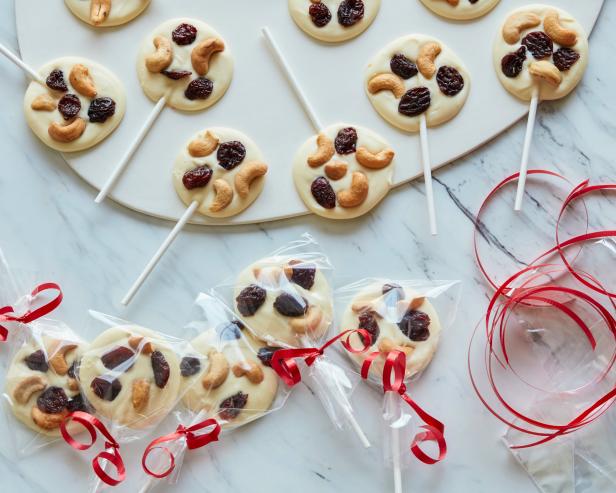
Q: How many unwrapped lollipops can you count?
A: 9